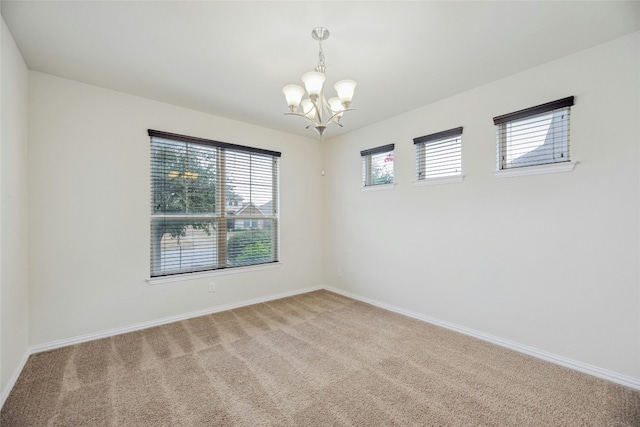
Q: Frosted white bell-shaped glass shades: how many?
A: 5